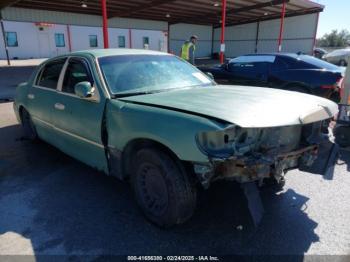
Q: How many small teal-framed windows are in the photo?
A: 5